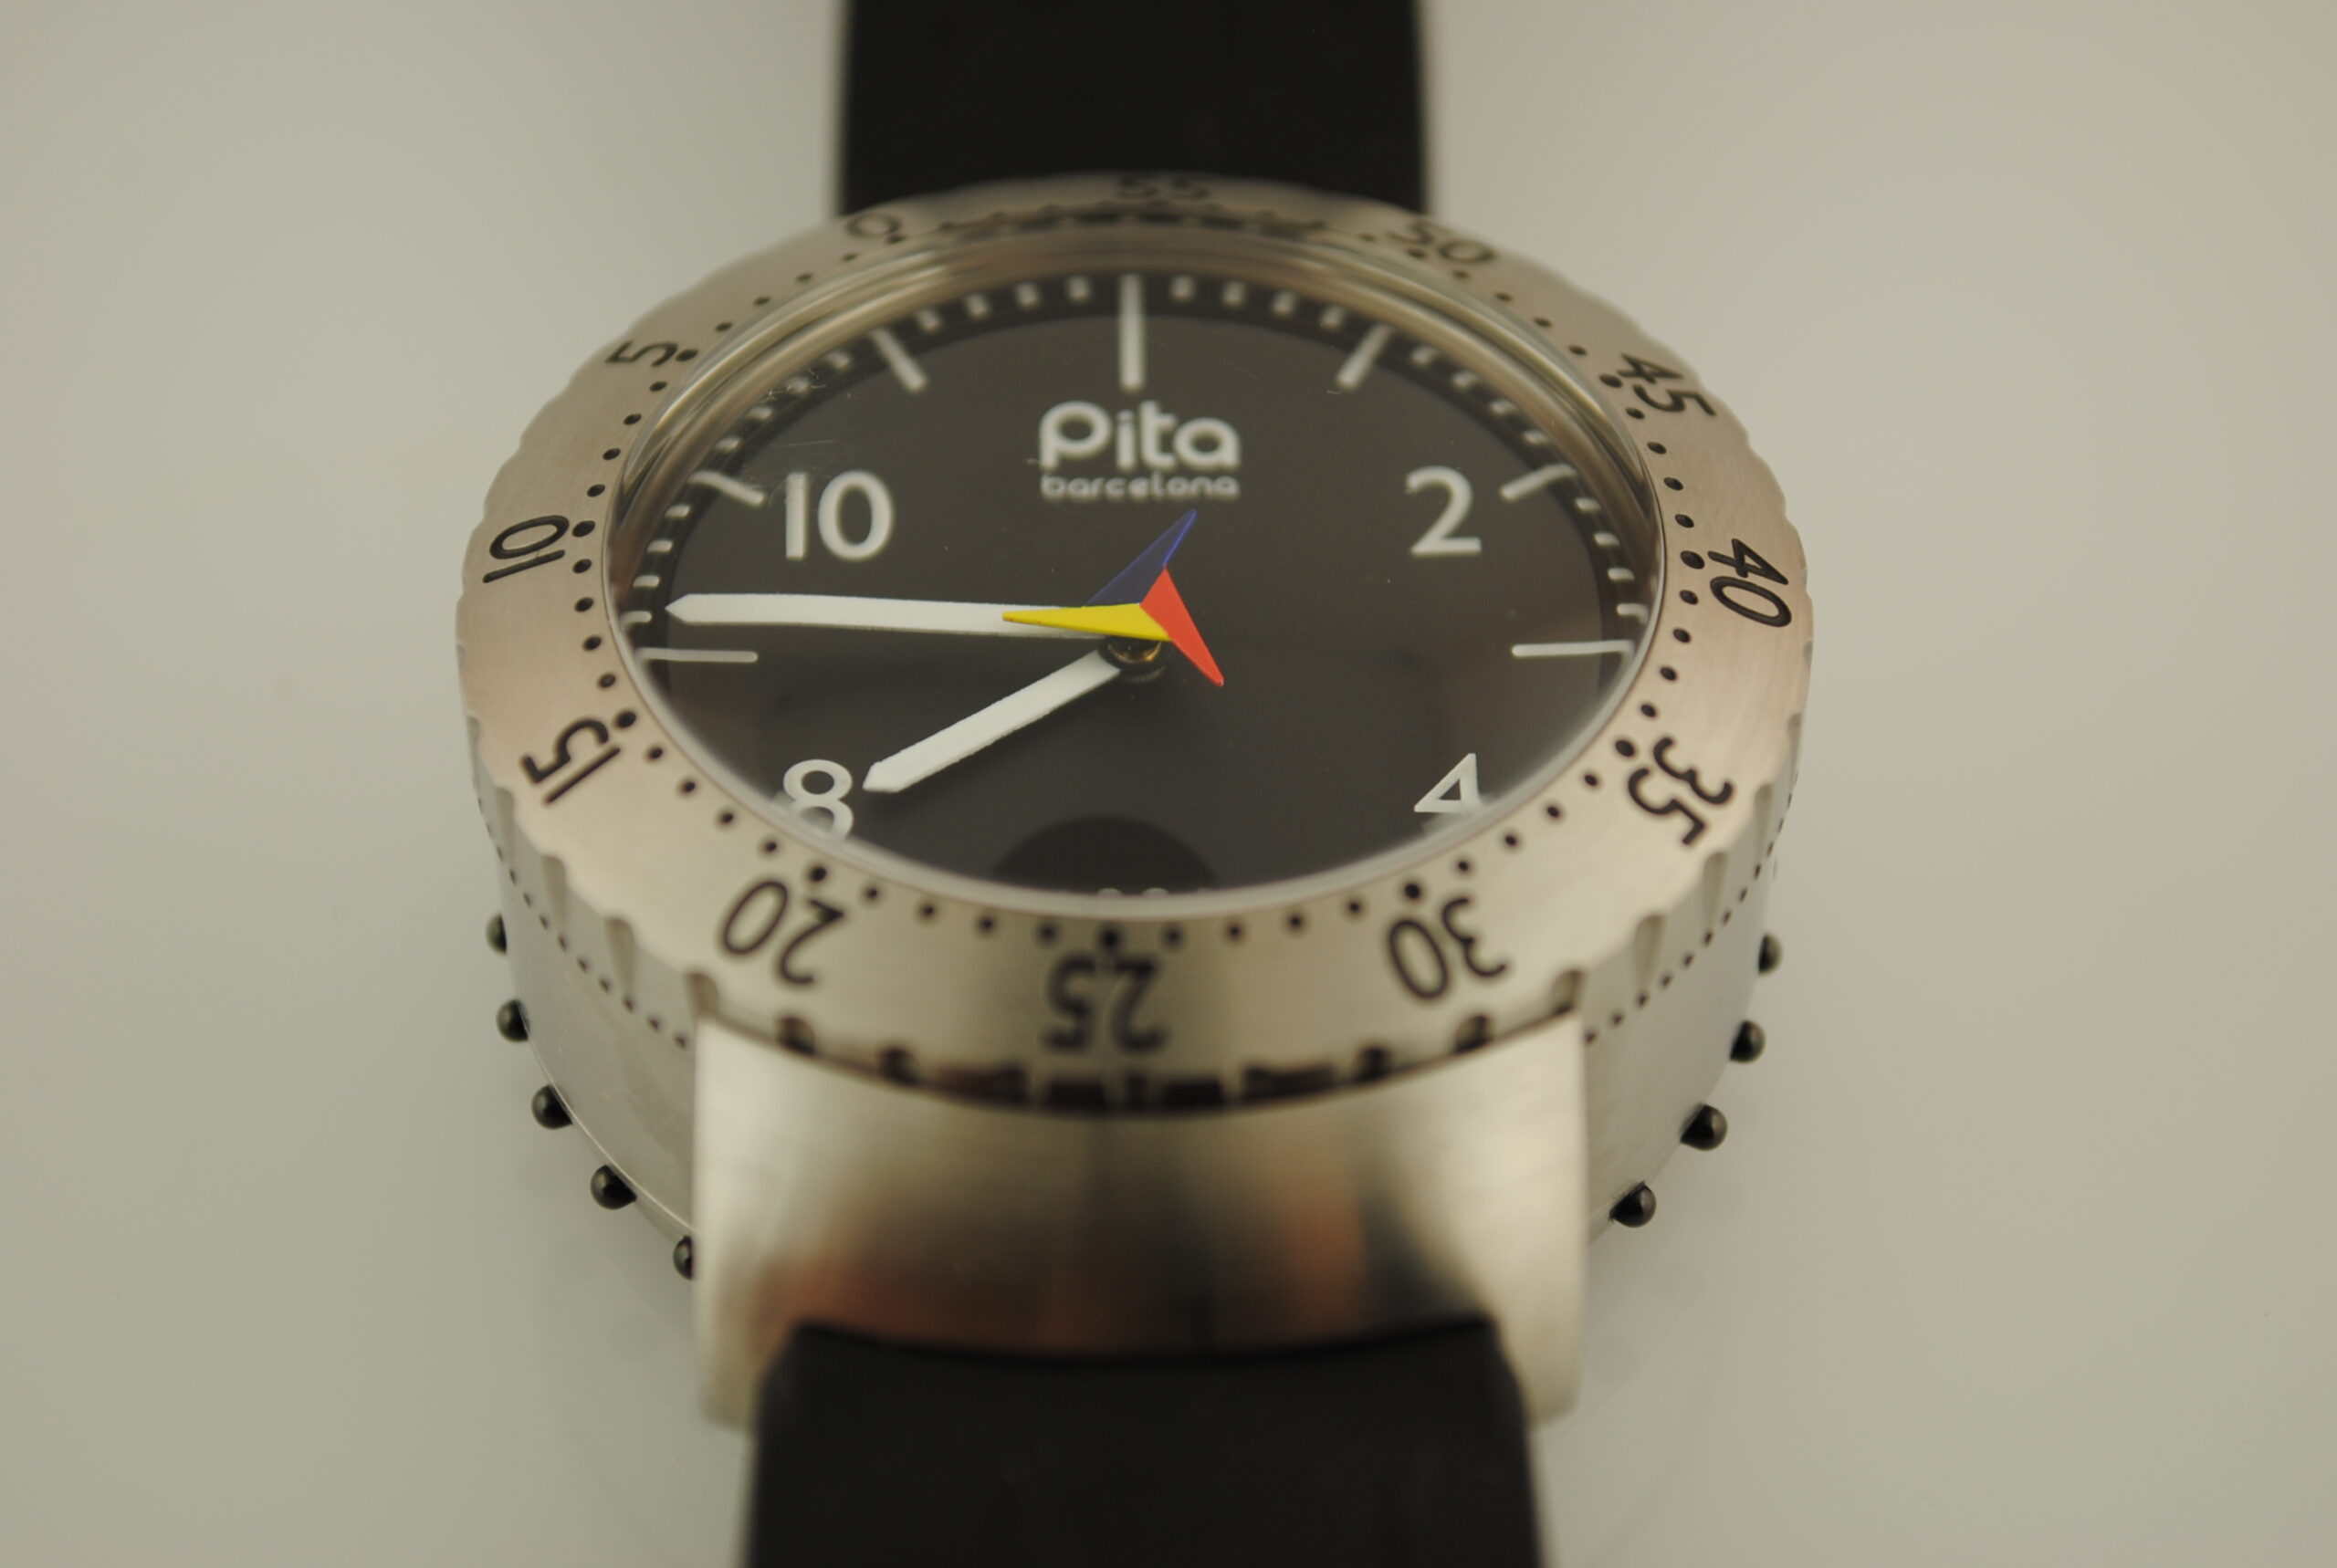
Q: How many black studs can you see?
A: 9